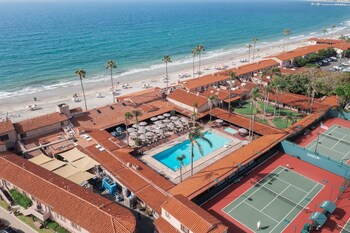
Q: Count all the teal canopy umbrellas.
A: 2